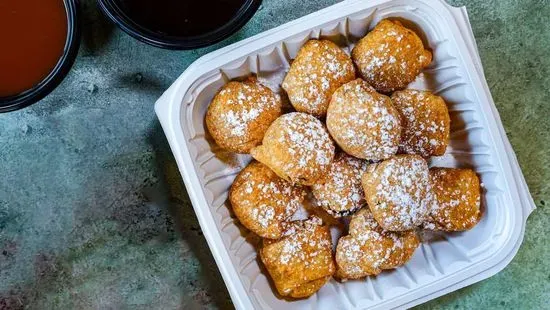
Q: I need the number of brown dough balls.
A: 12